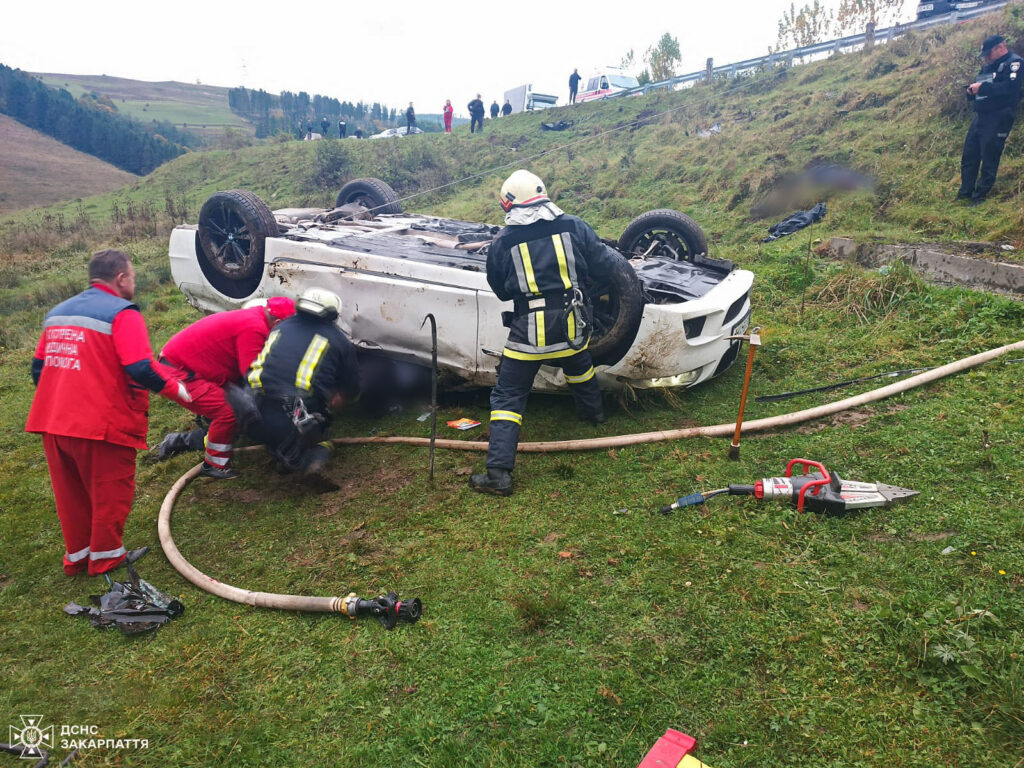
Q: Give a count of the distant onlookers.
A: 11